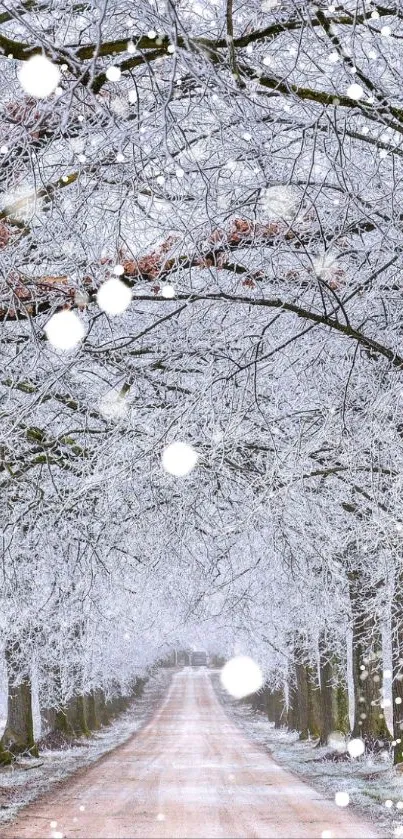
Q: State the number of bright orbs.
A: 5